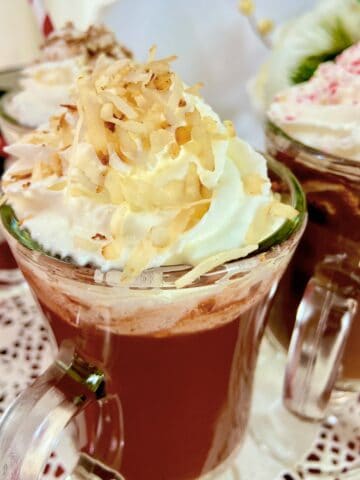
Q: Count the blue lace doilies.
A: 0